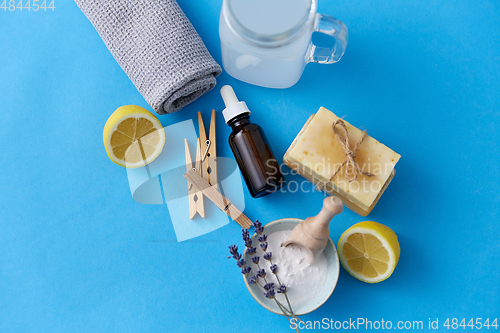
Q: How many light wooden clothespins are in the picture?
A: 3